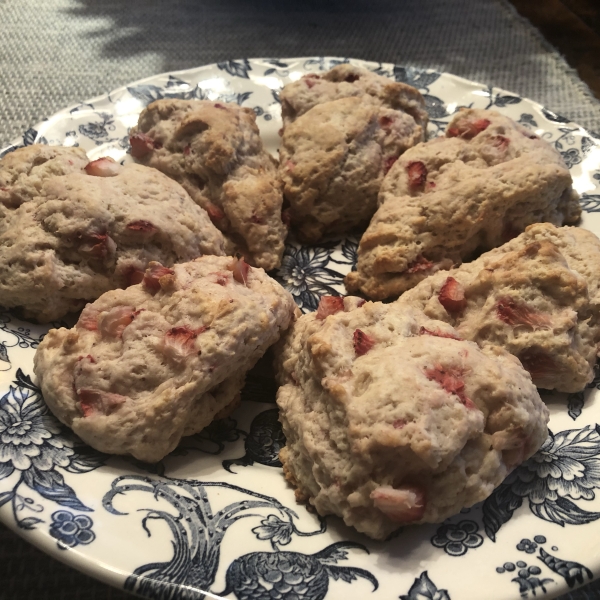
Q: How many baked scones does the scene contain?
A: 7